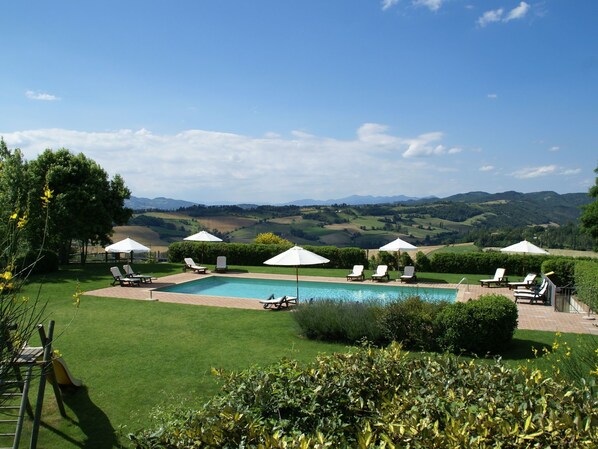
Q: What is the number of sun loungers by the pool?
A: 12